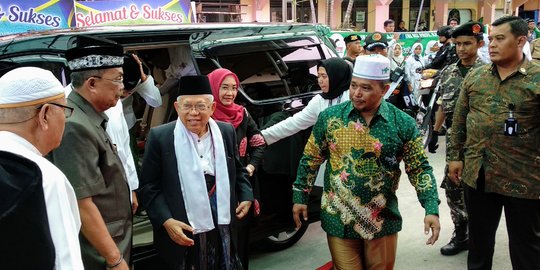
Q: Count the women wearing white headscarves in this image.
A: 3